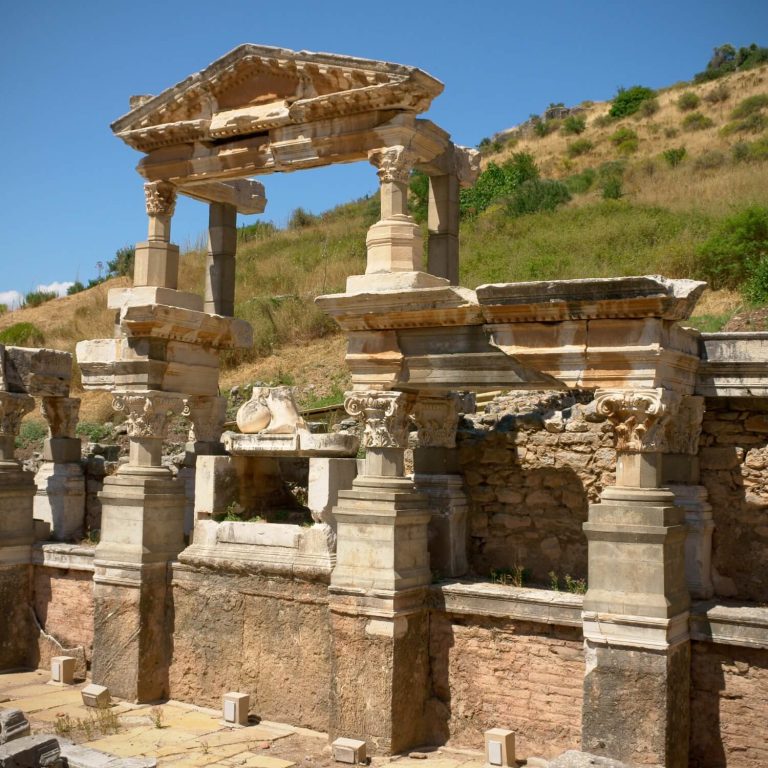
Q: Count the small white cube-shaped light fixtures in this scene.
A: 5